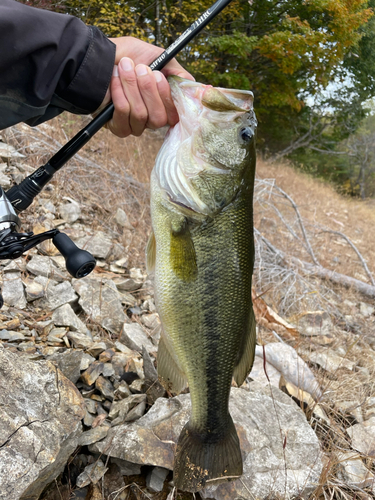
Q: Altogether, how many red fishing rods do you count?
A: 0